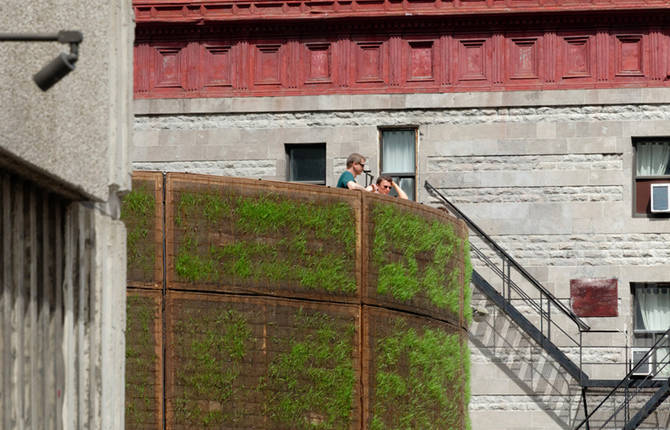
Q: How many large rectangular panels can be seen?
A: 6